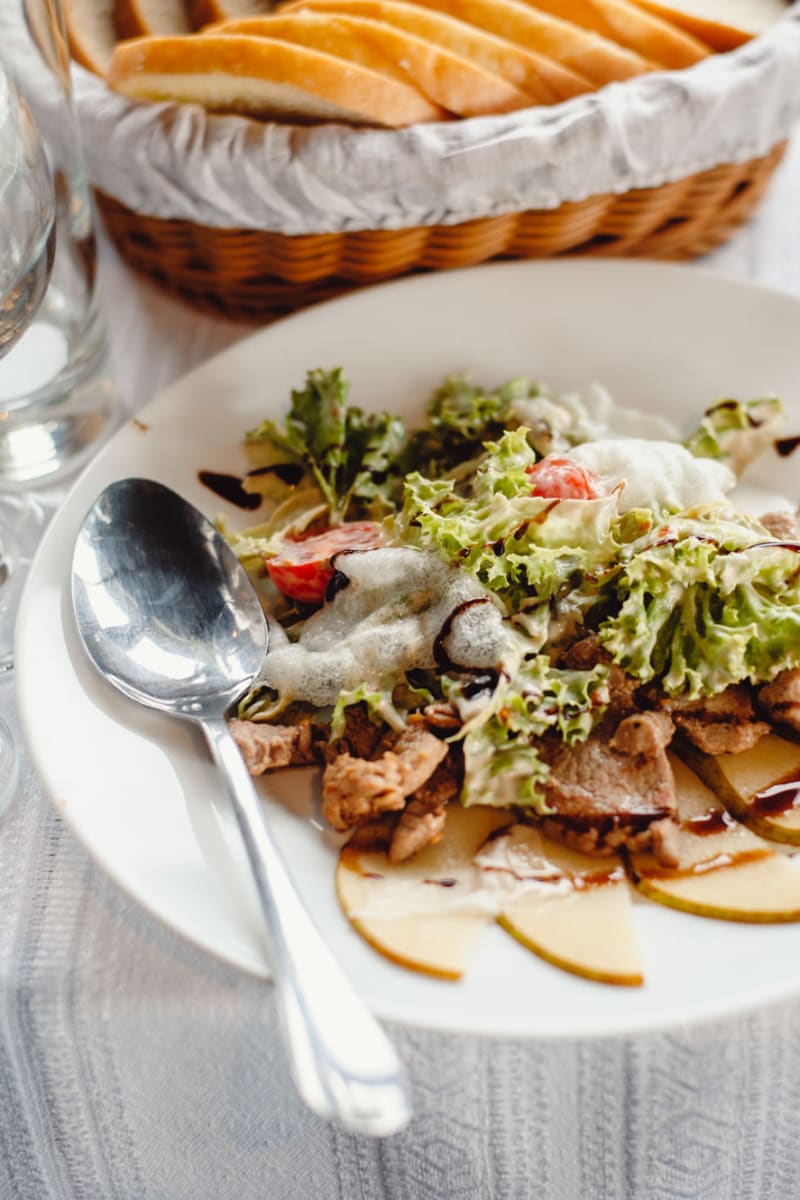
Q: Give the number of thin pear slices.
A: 4